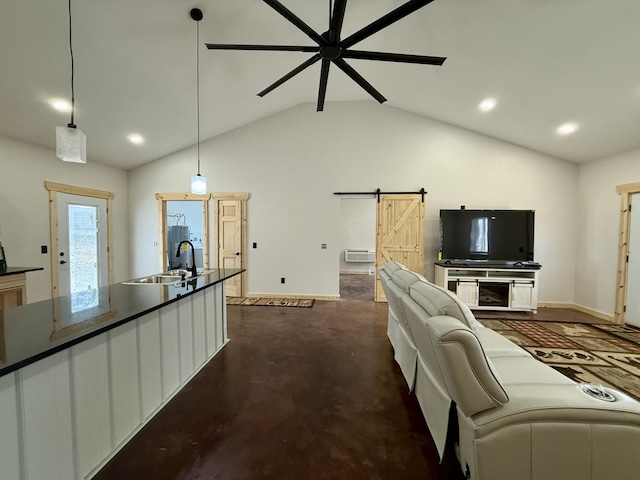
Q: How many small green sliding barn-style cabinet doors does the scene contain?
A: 0